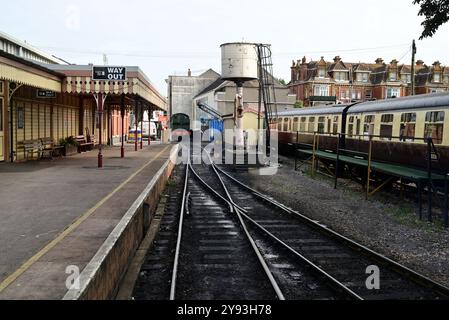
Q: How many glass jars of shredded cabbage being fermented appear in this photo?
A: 0